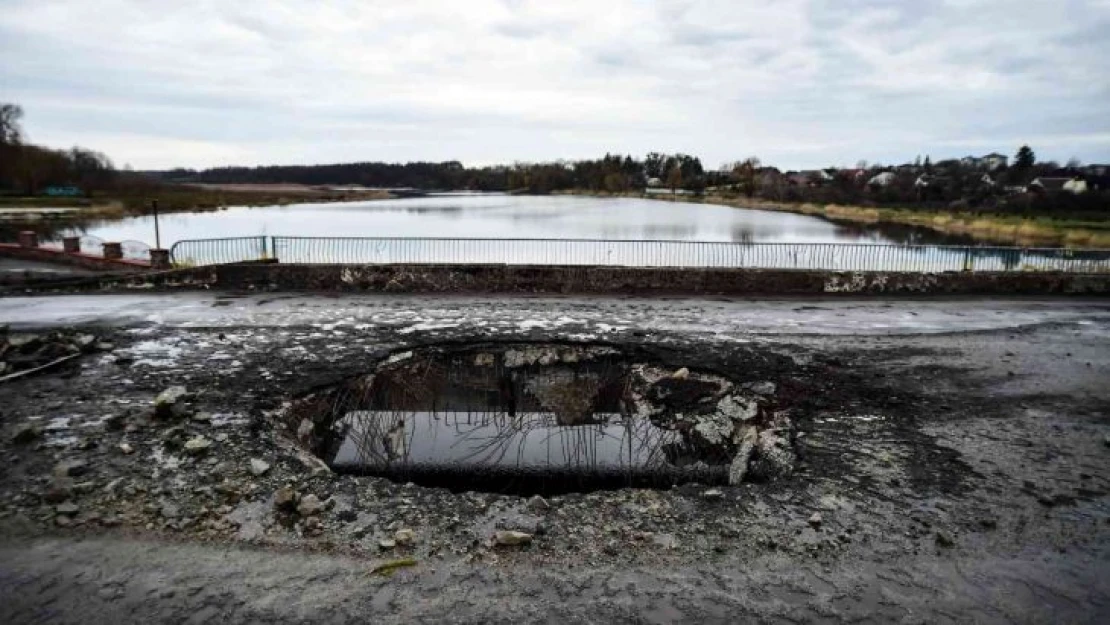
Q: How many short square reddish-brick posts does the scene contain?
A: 4